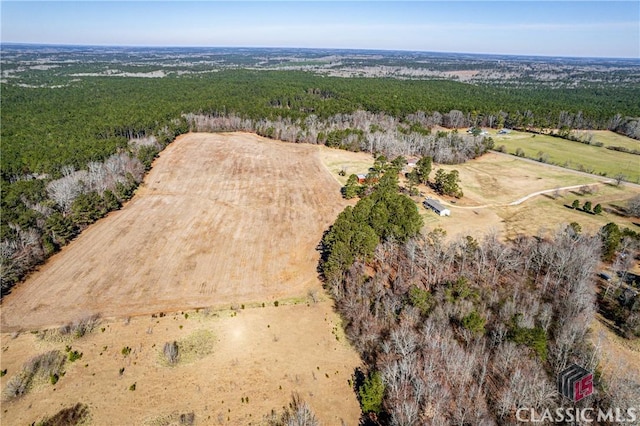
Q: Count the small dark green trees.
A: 3